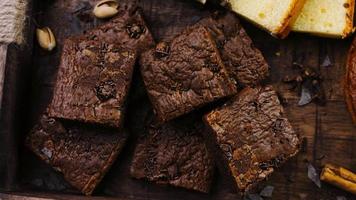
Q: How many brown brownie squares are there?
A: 7